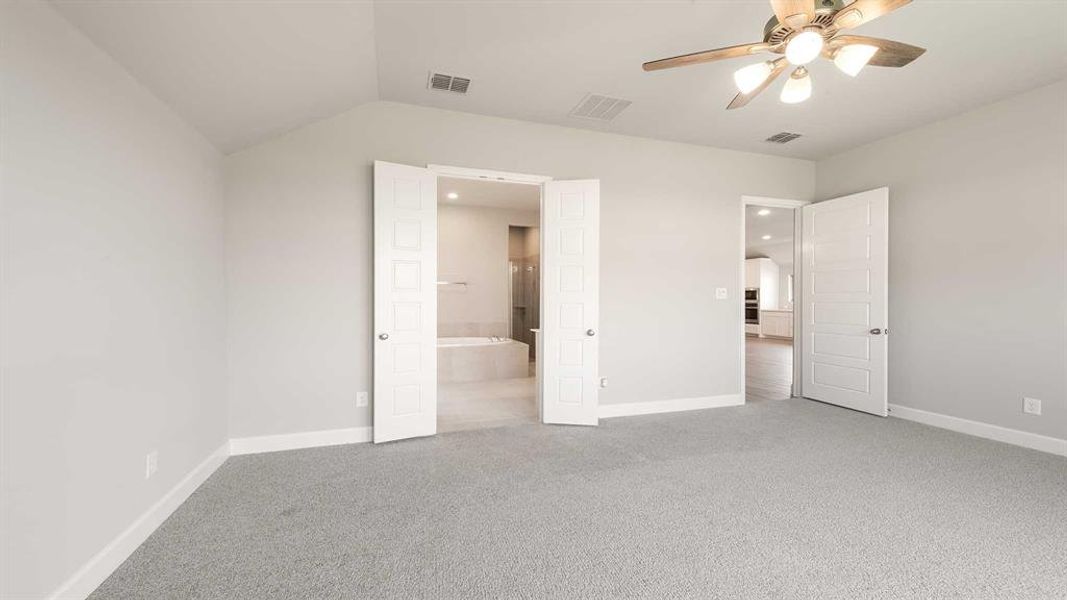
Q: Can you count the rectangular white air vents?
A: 3